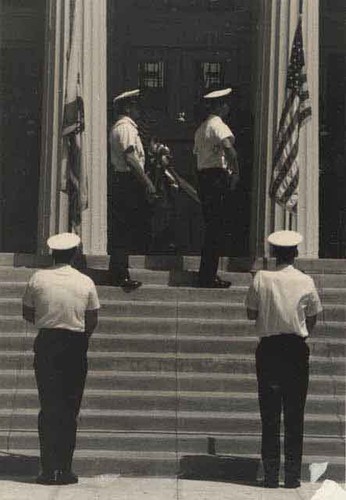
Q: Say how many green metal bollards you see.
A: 0